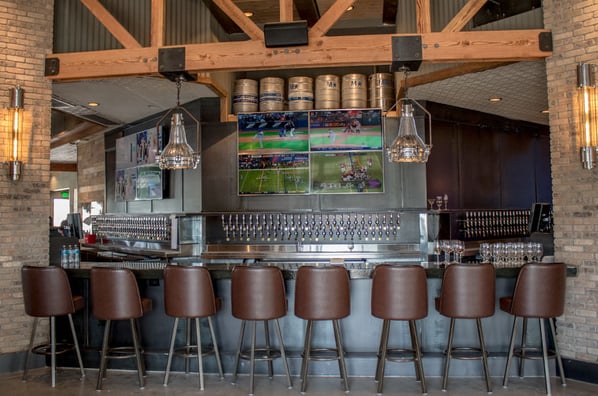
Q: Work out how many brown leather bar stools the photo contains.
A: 8